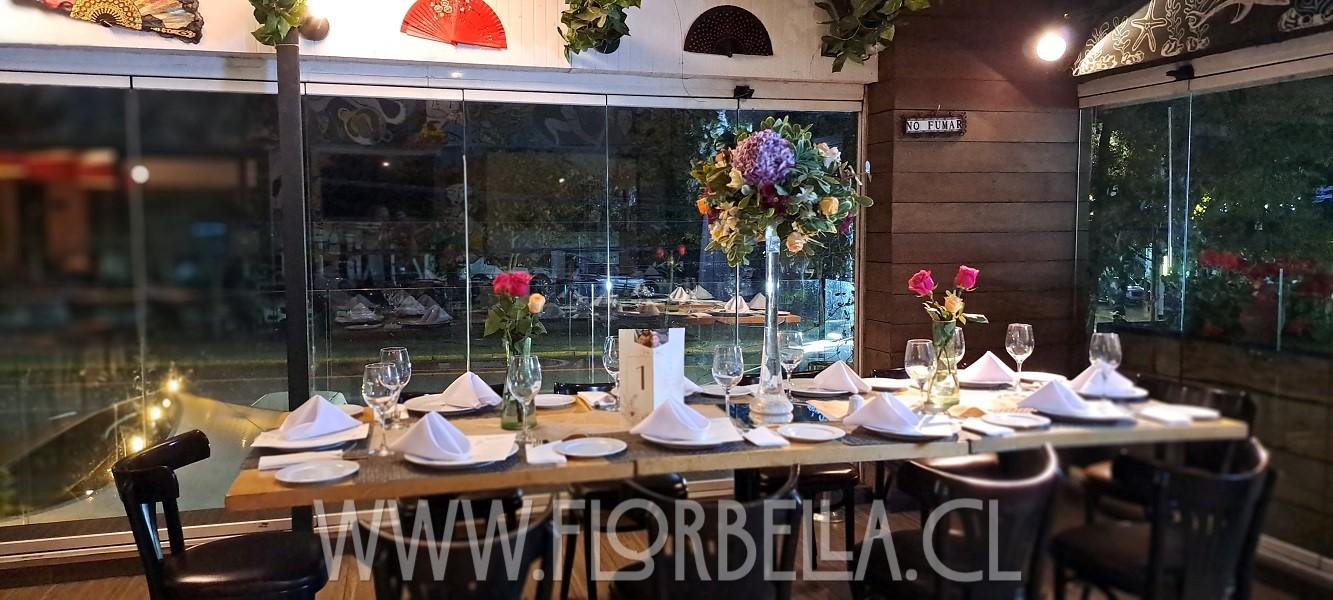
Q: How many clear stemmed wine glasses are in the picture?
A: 10